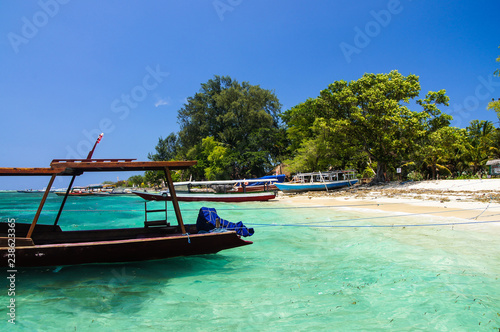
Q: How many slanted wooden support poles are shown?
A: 3